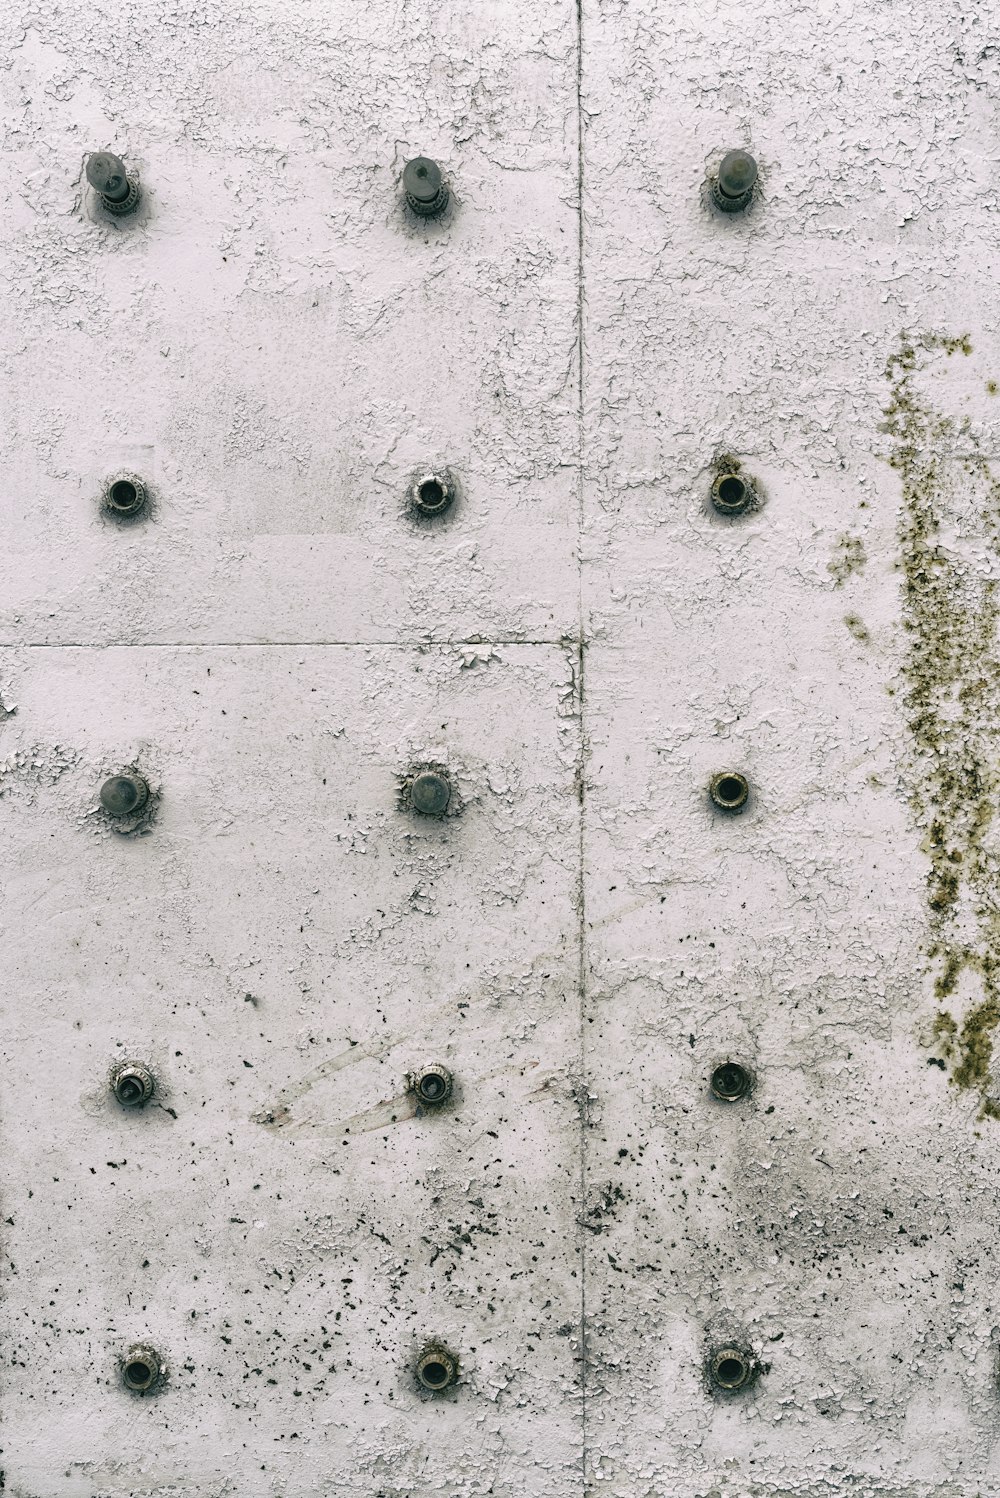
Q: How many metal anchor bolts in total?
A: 15